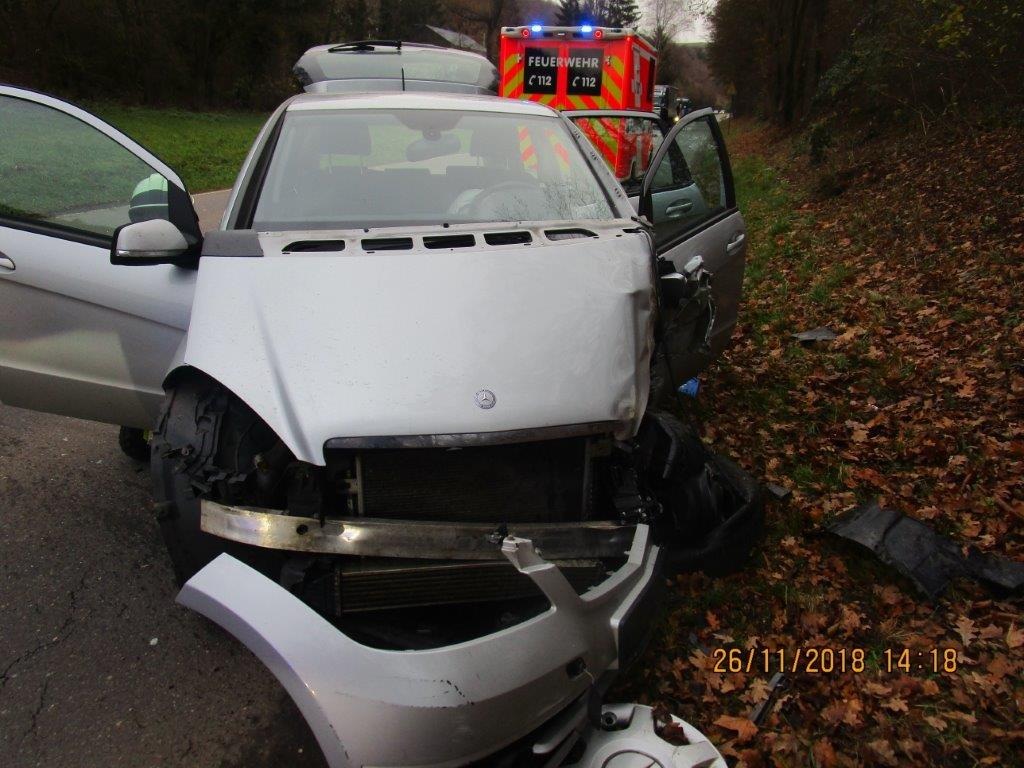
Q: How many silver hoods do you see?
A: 1